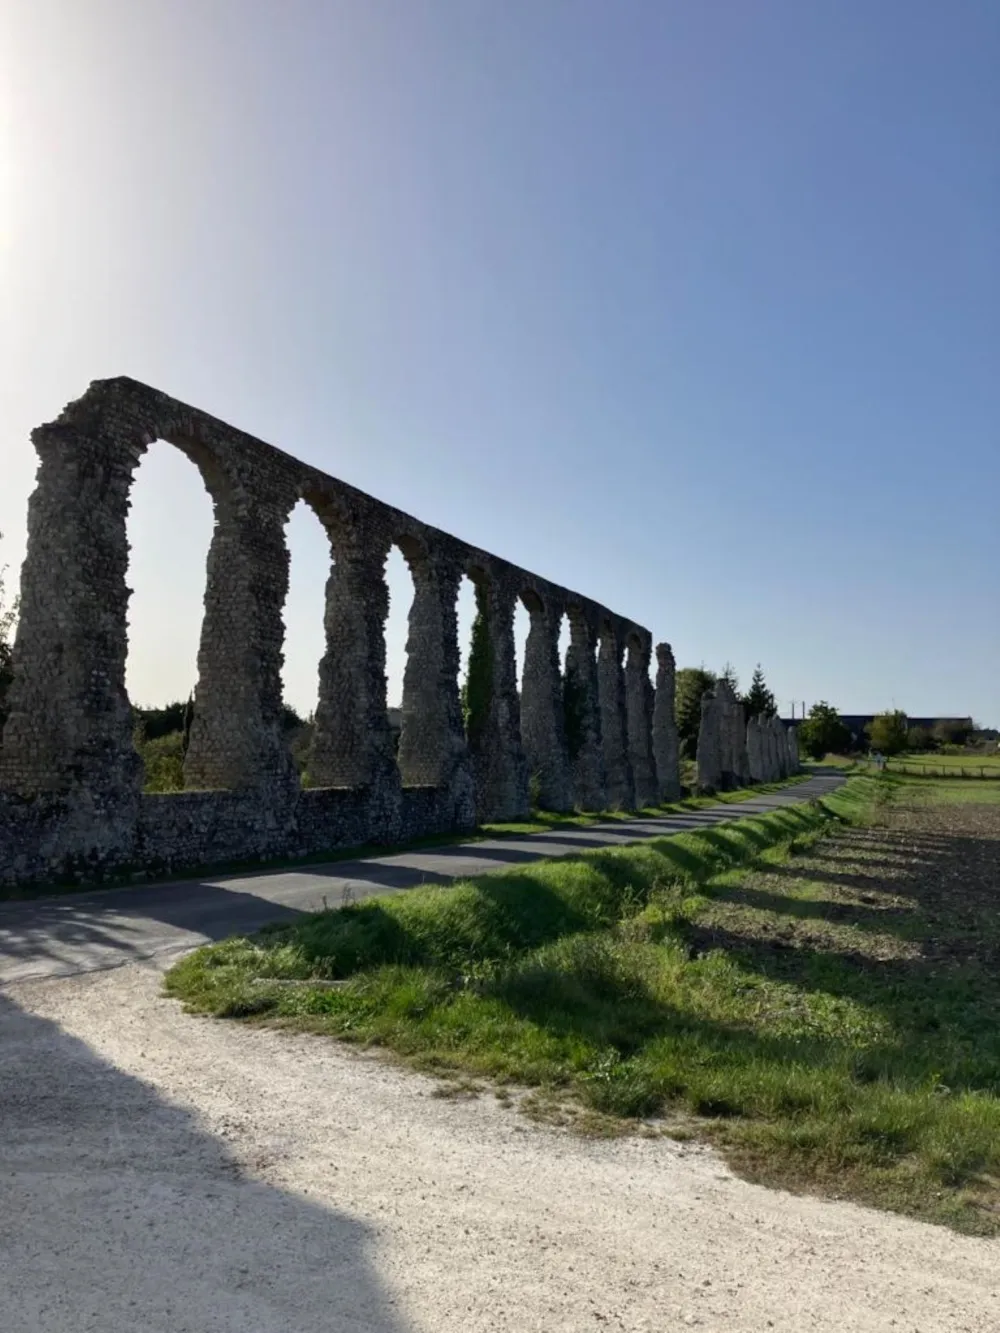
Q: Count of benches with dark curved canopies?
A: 0